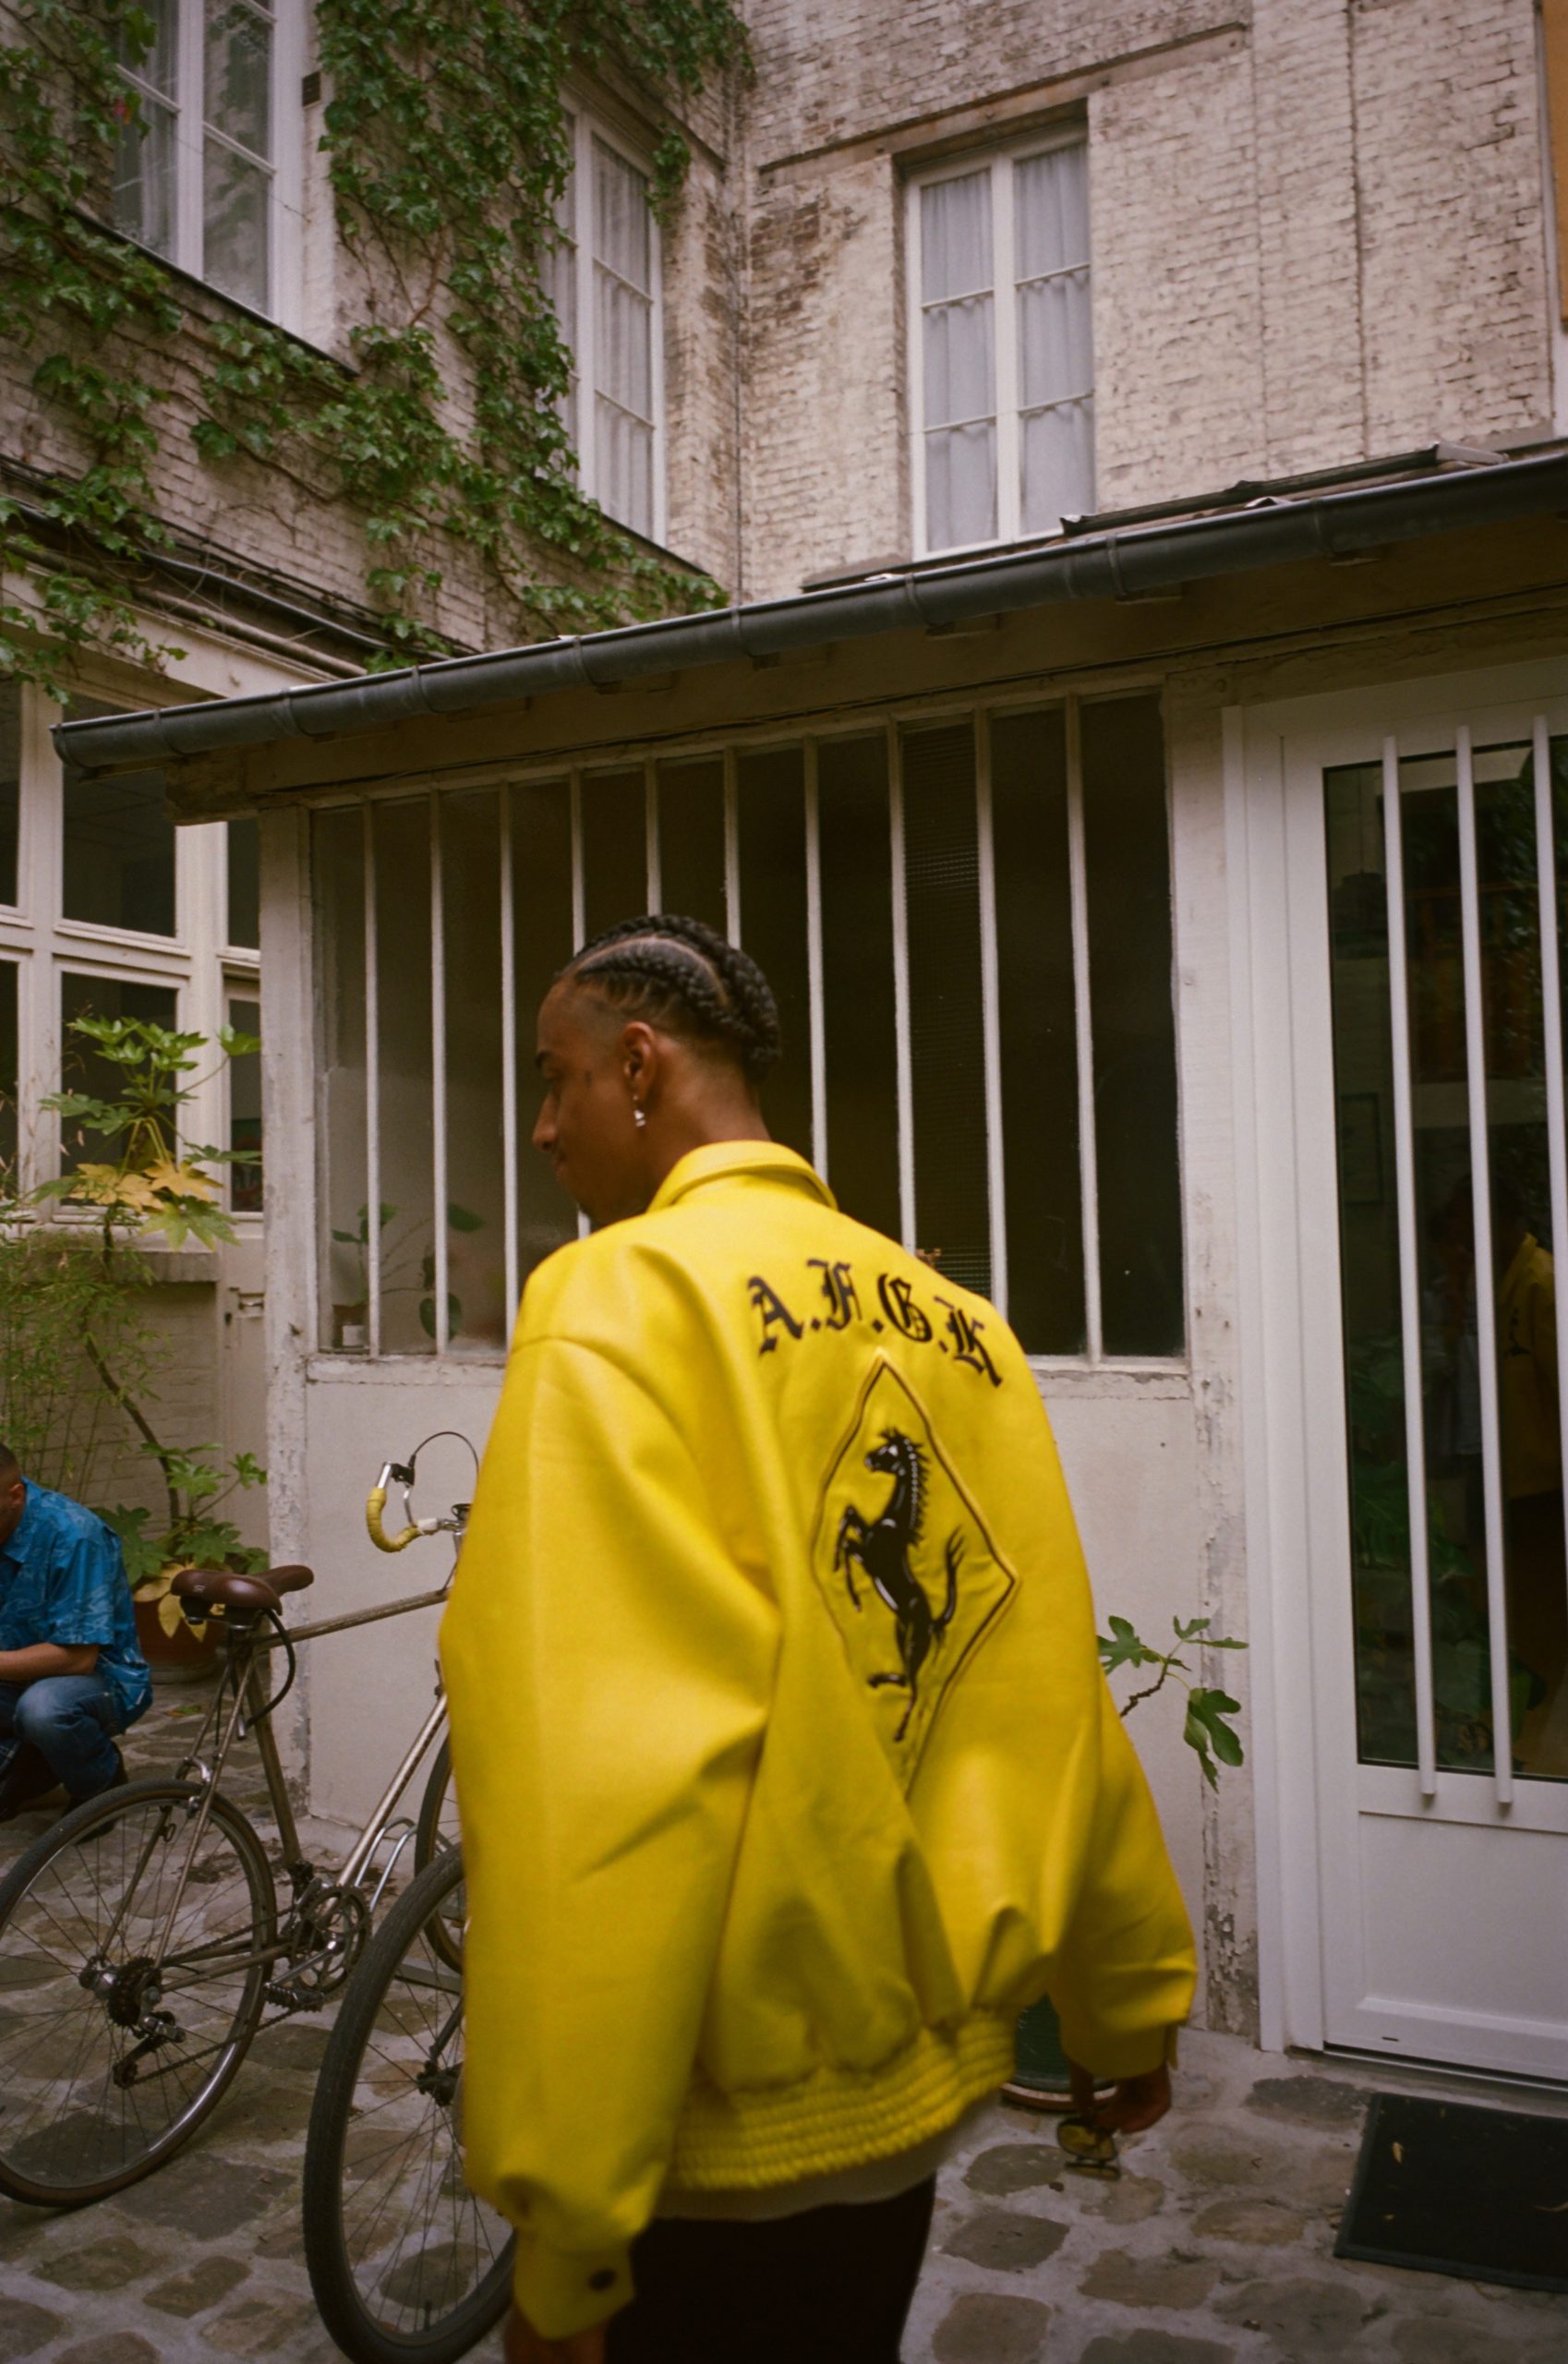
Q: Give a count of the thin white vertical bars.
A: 13